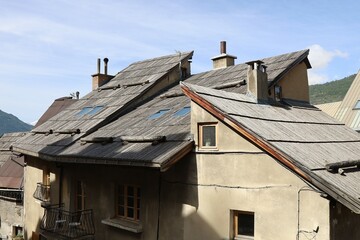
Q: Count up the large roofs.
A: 3